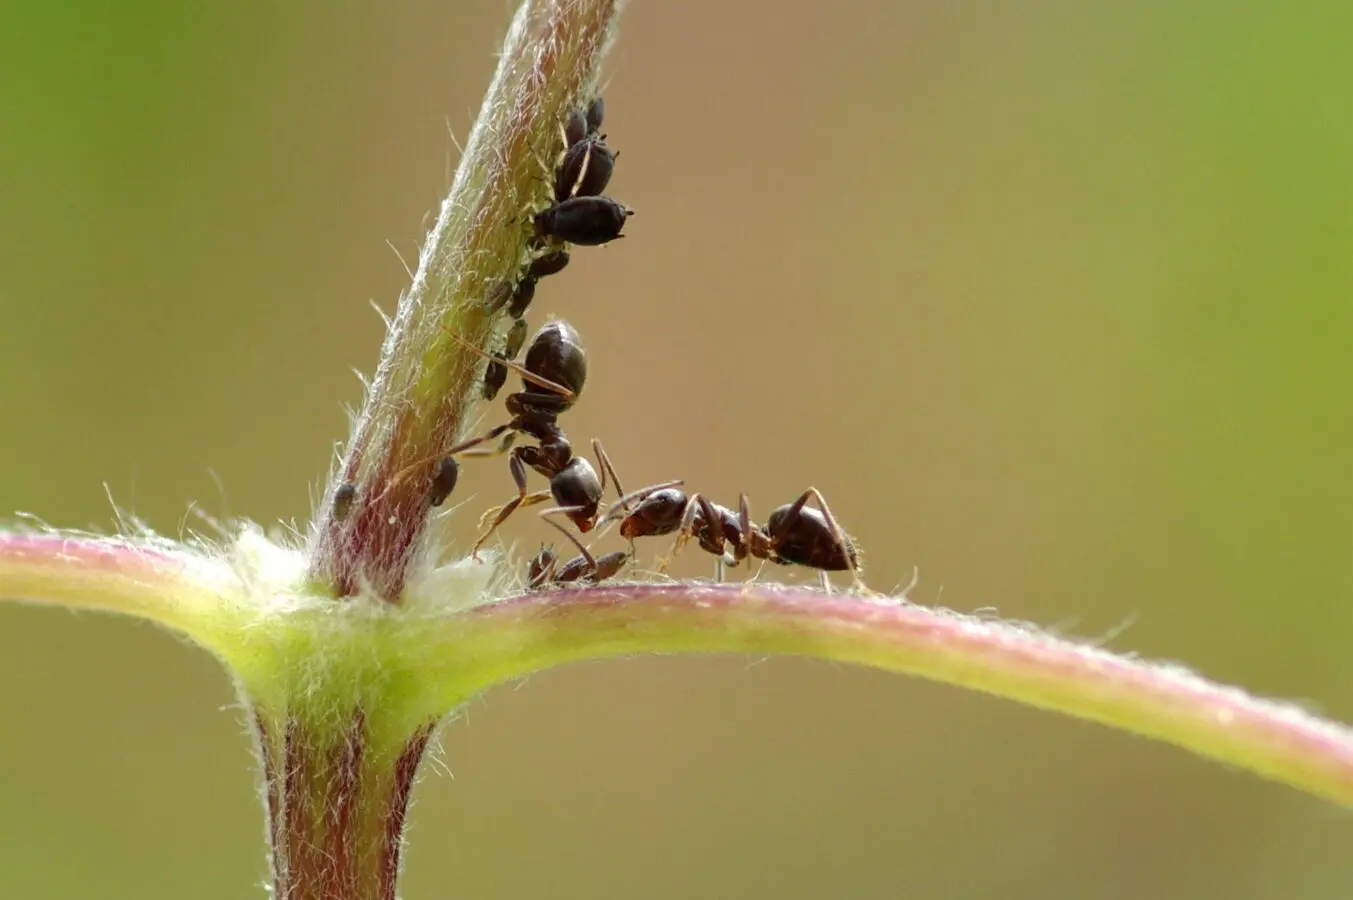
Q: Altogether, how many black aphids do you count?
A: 14